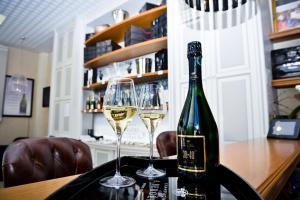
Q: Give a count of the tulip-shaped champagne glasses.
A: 2